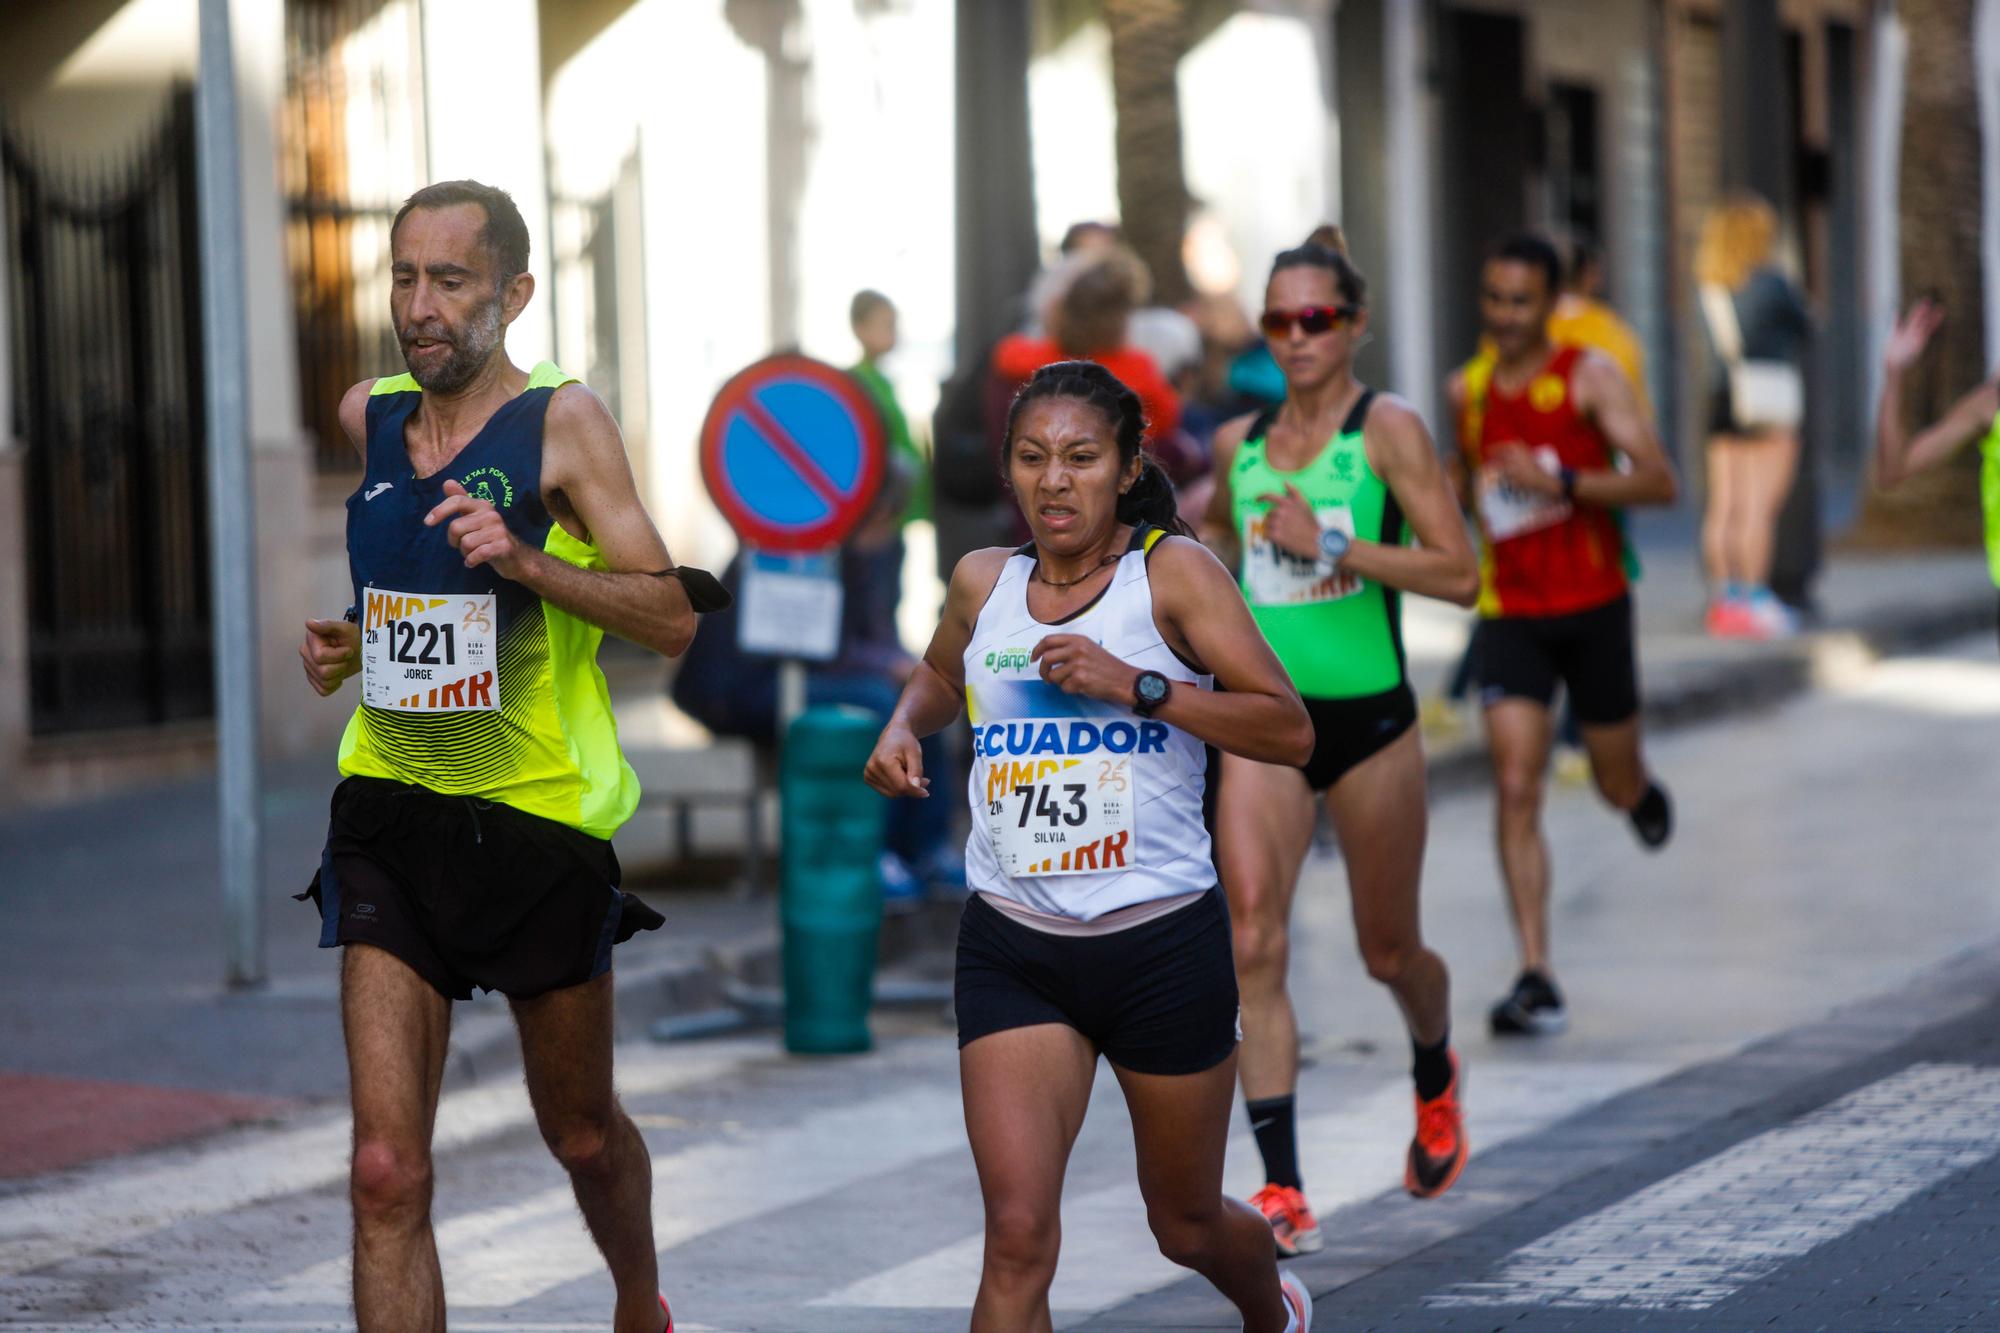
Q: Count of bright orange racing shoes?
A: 2